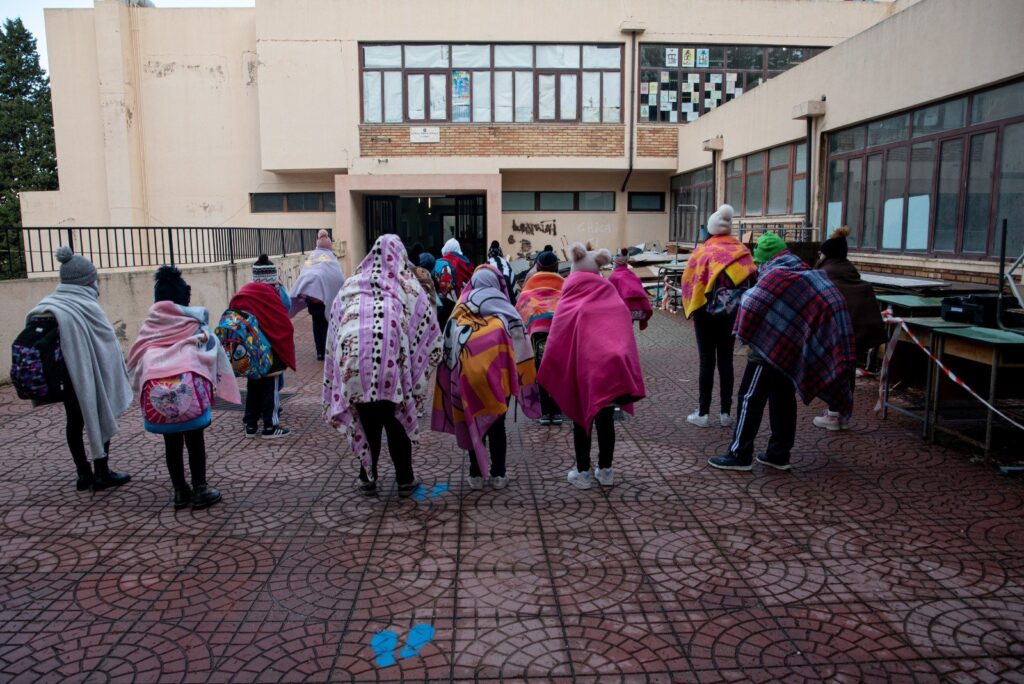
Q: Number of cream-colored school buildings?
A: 1